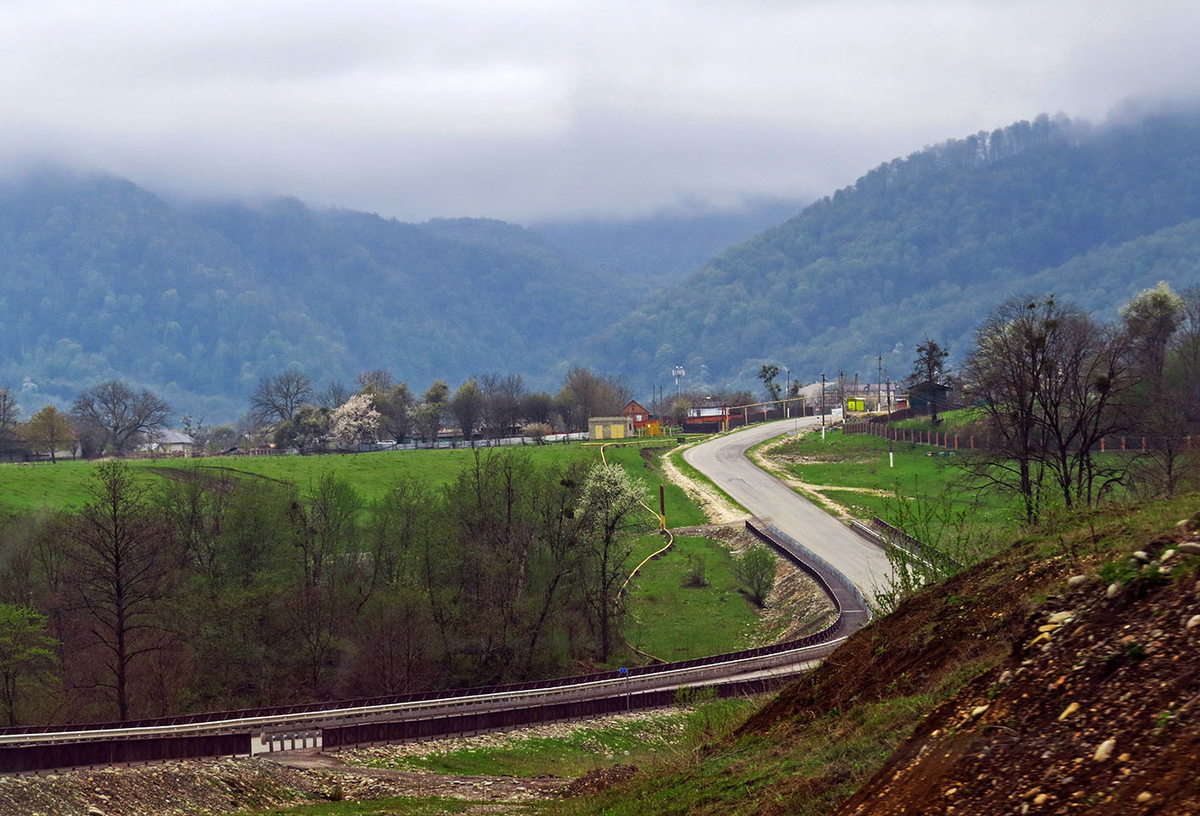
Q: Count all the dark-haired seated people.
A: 0